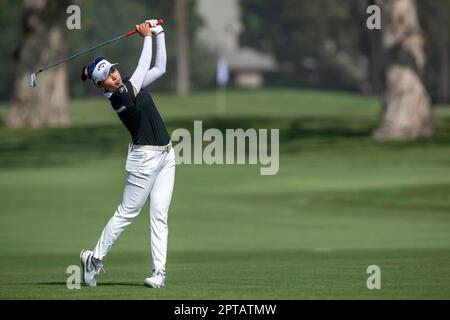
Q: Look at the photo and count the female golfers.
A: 1